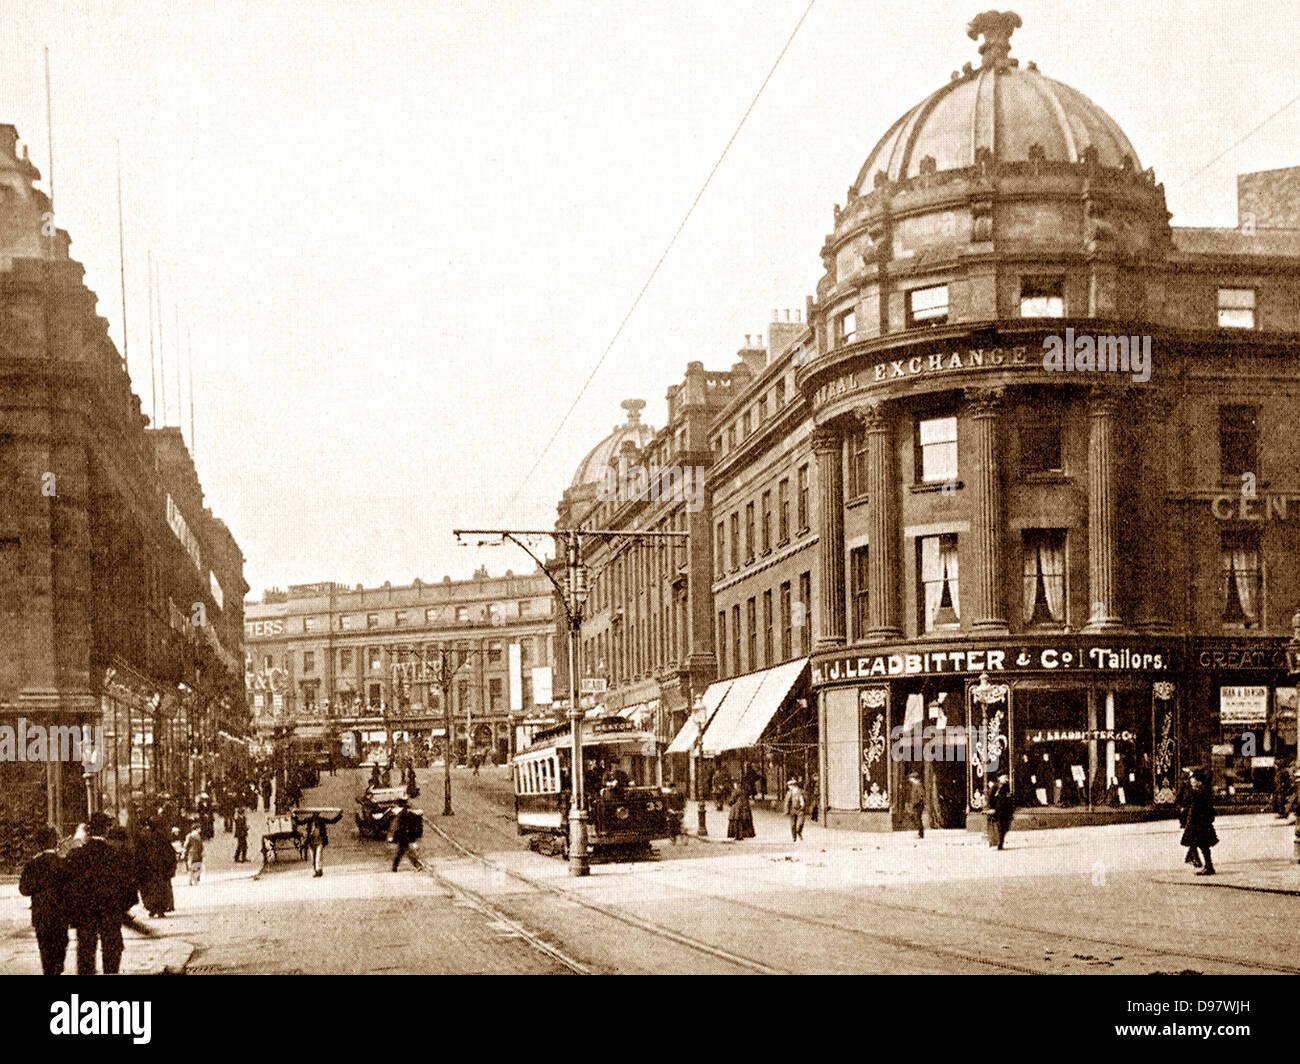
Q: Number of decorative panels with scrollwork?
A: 3